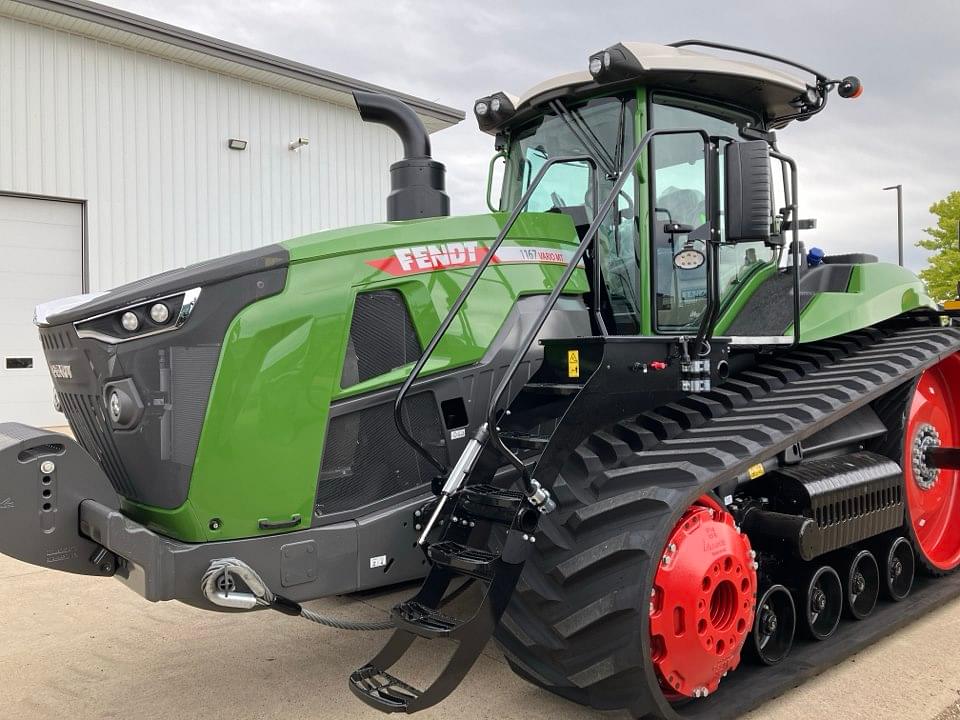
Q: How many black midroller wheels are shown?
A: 4